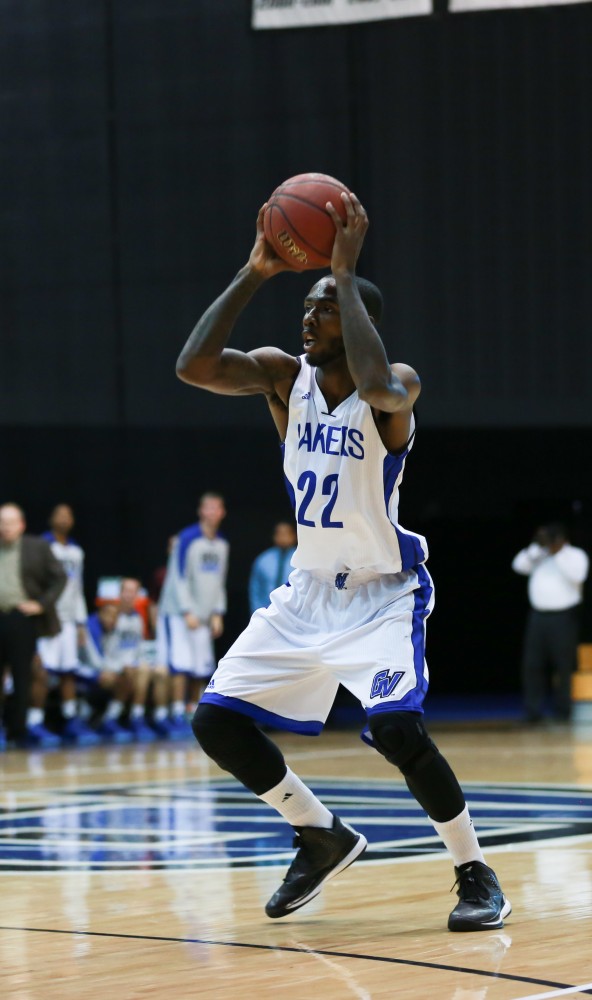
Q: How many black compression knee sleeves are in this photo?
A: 2